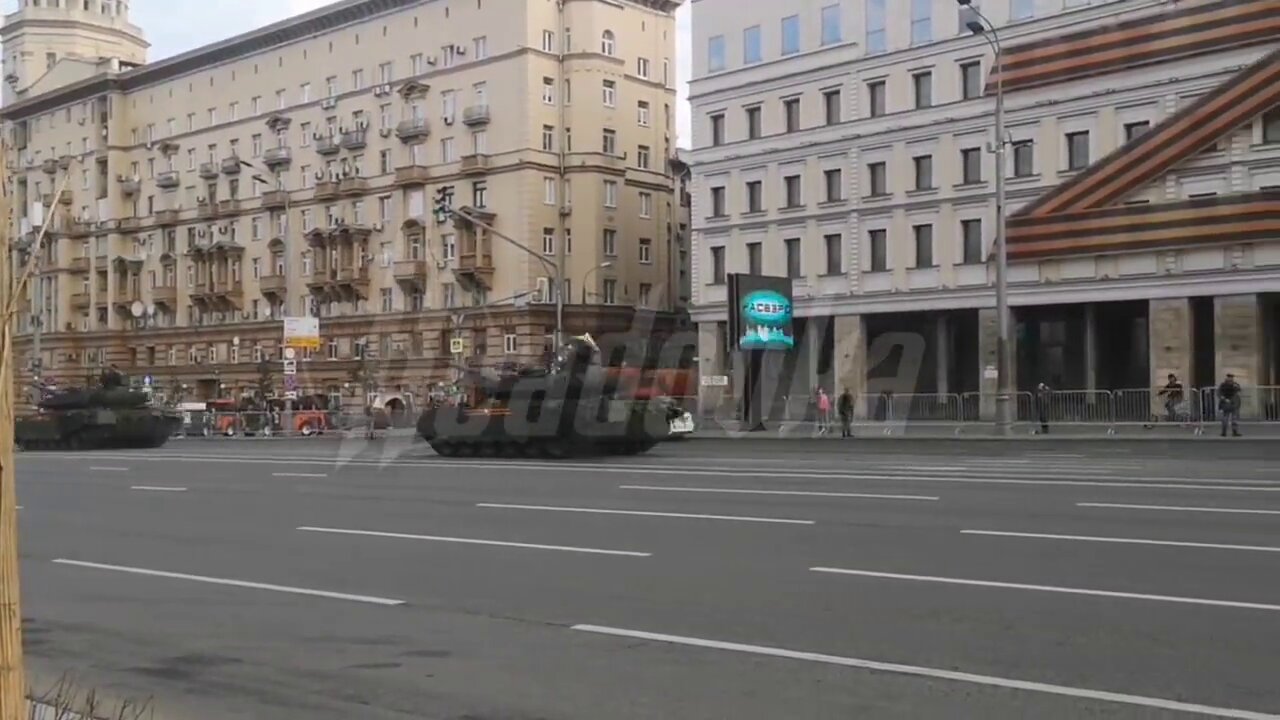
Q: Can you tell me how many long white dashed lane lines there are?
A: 8